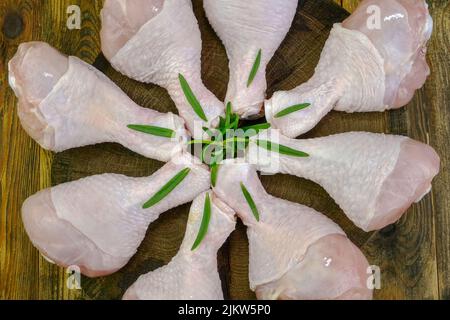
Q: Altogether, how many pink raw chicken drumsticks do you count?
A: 8